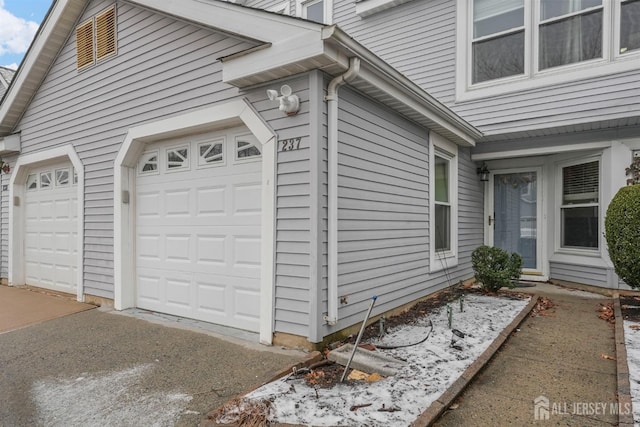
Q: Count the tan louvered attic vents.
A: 2